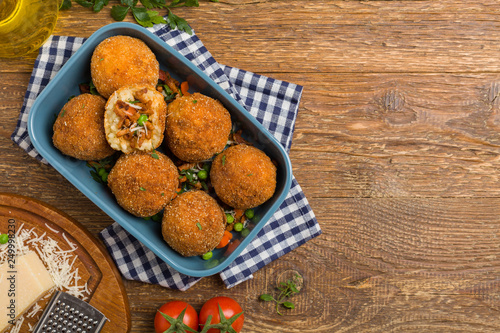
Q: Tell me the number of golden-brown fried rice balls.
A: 7